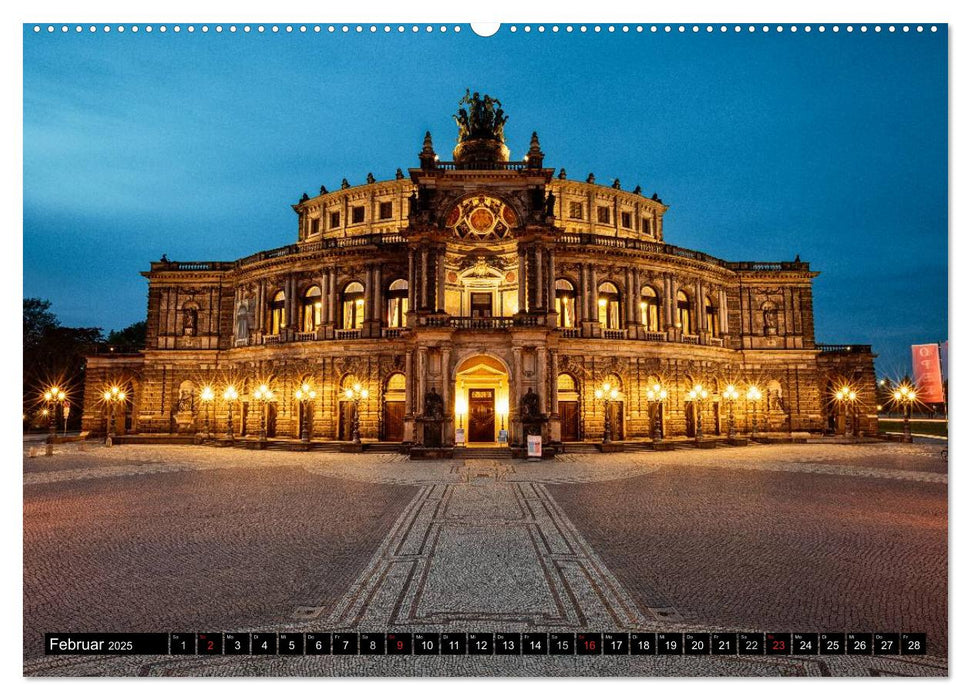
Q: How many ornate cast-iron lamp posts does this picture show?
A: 14